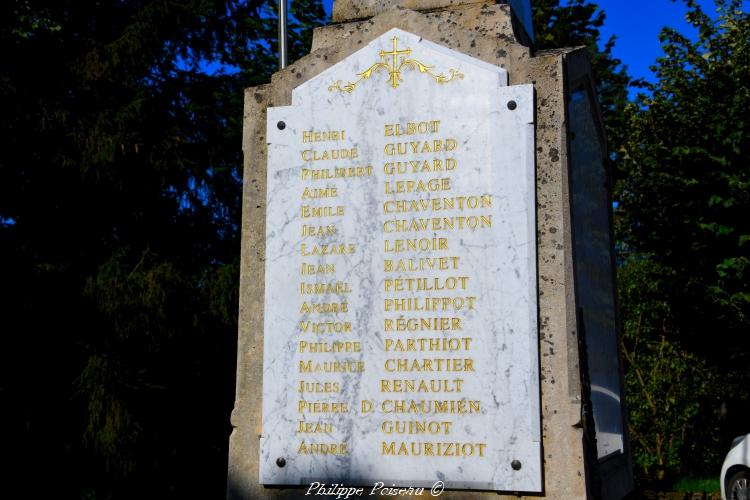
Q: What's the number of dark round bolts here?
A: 4